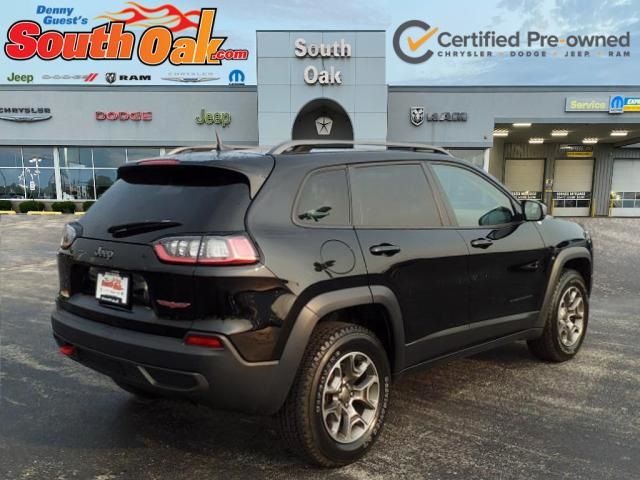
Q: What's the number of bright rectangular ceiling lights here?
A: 6